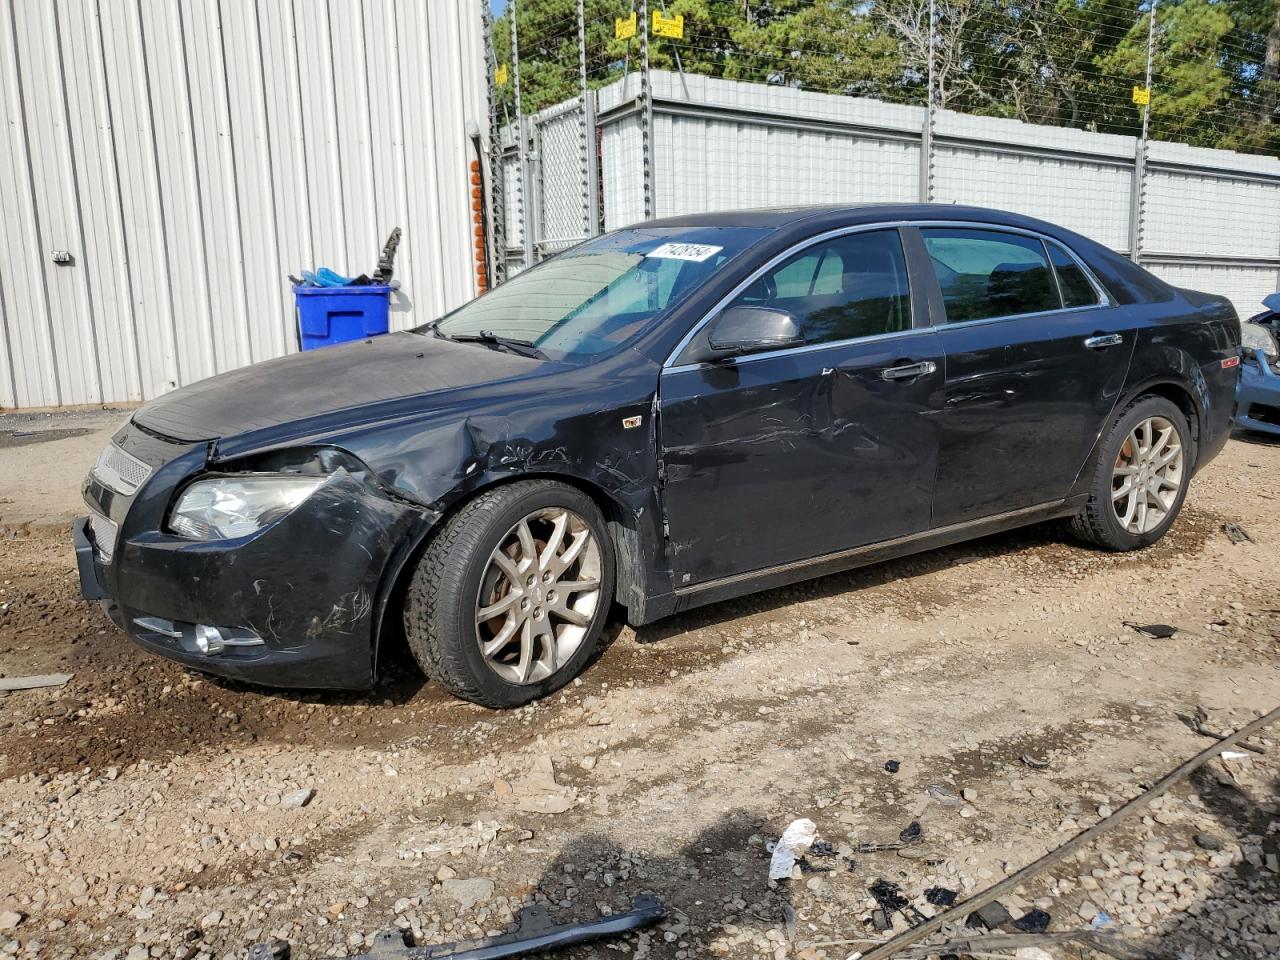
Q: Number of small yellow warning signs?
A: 4